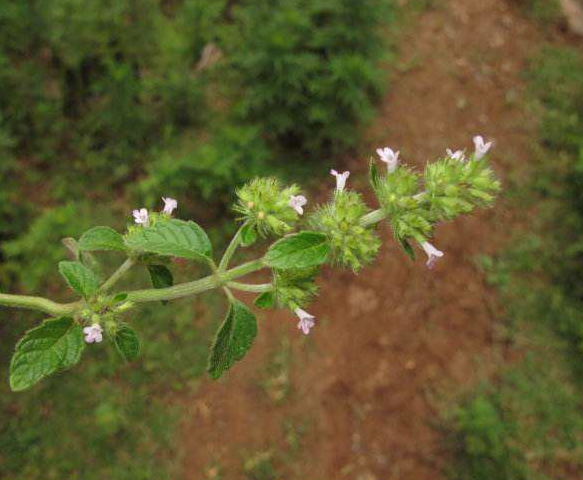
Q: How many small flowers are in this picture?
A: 10